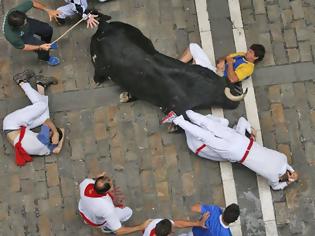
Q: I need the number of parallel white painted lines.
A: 2